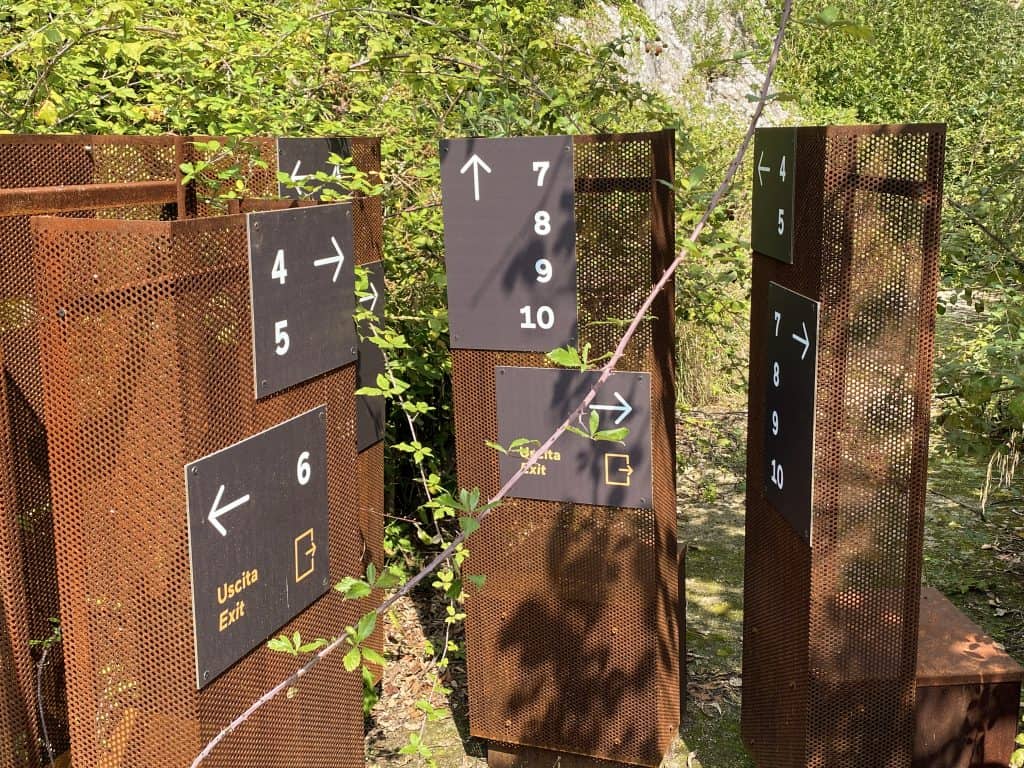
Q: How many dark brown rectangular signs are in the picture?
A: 8